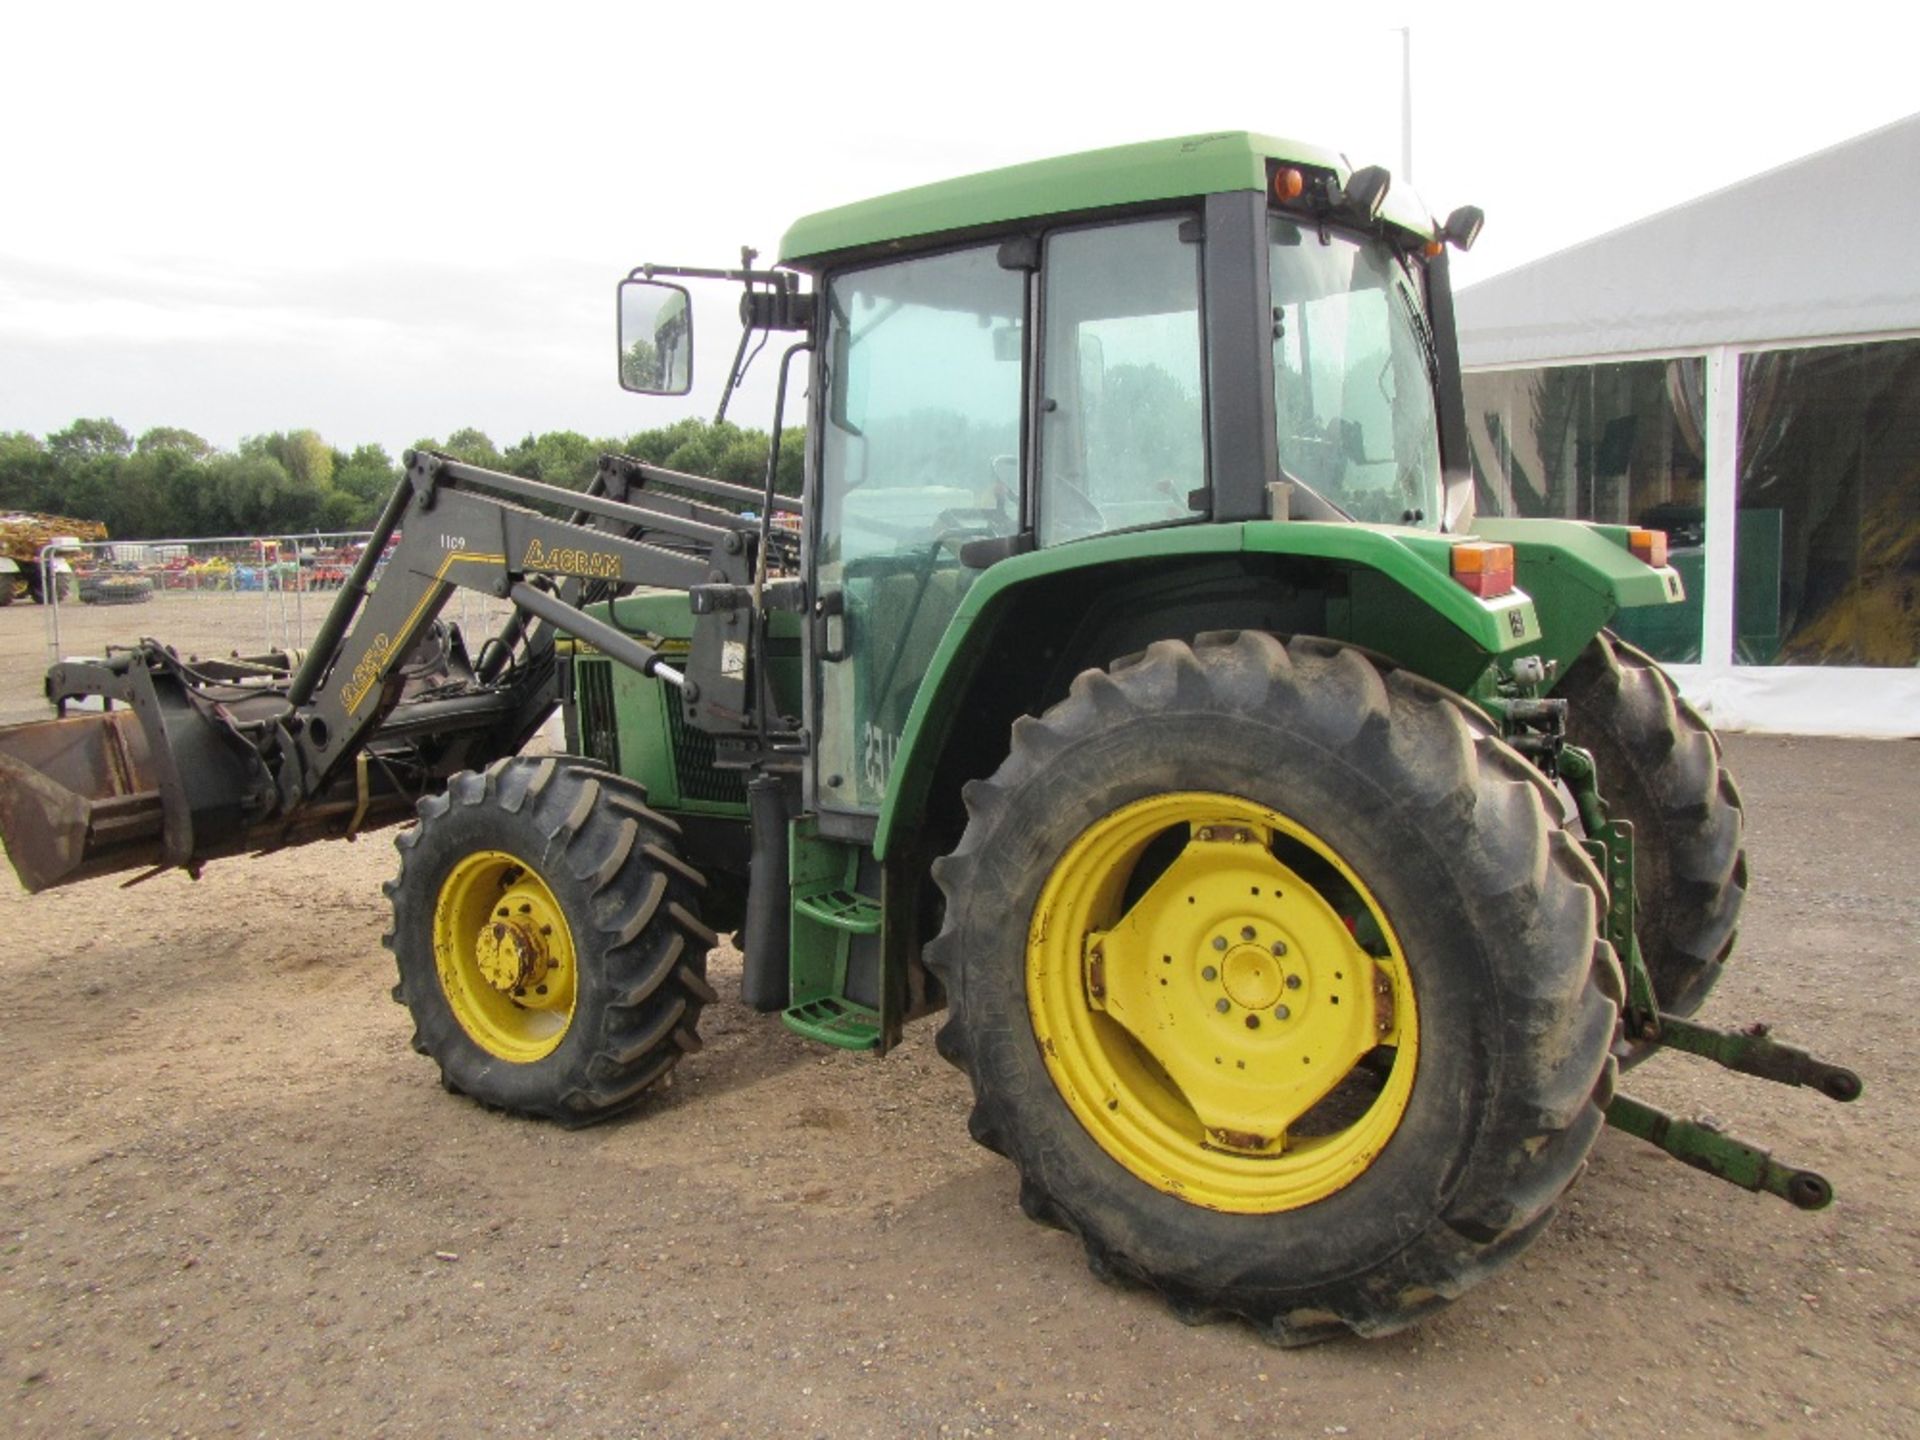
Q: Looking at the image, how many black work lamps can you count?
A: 2